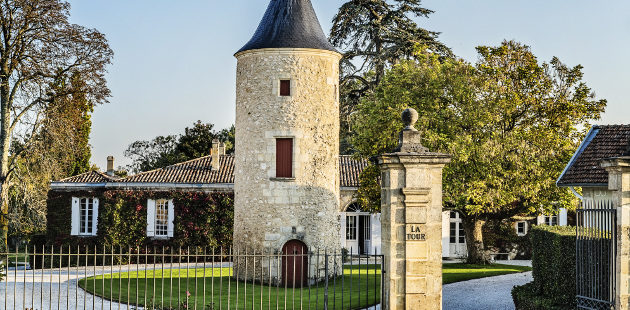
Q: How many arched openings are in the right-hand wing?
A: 1